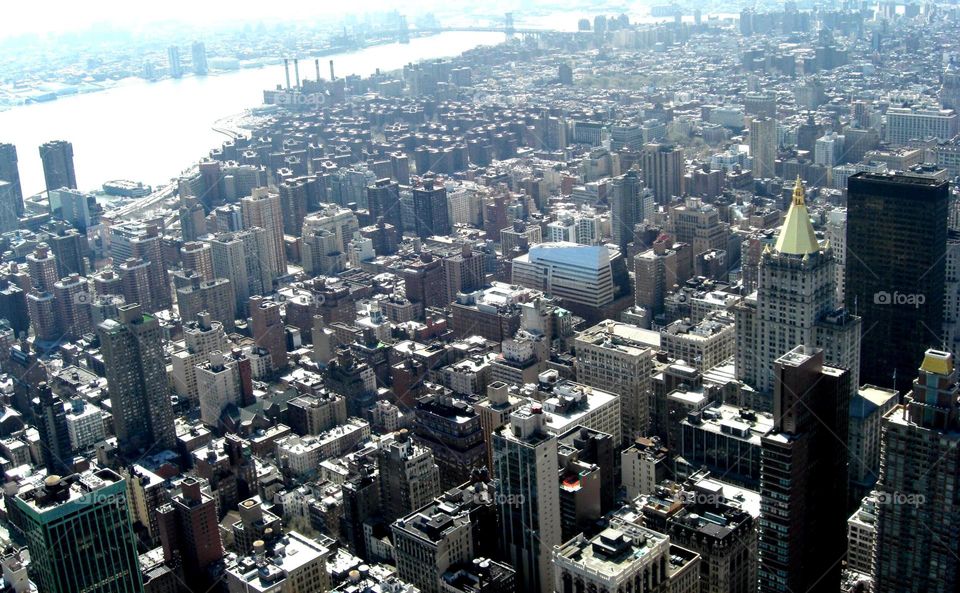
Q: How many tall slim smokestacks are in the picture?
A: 4